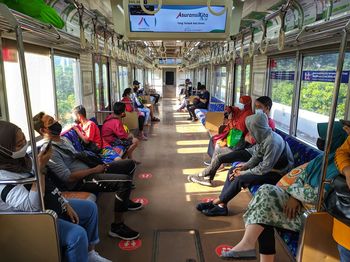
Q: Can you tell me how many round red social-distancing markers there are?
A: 5